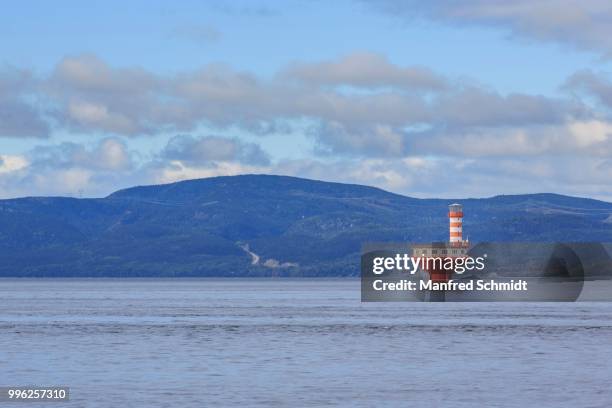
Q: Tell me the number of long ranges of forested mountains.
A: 1